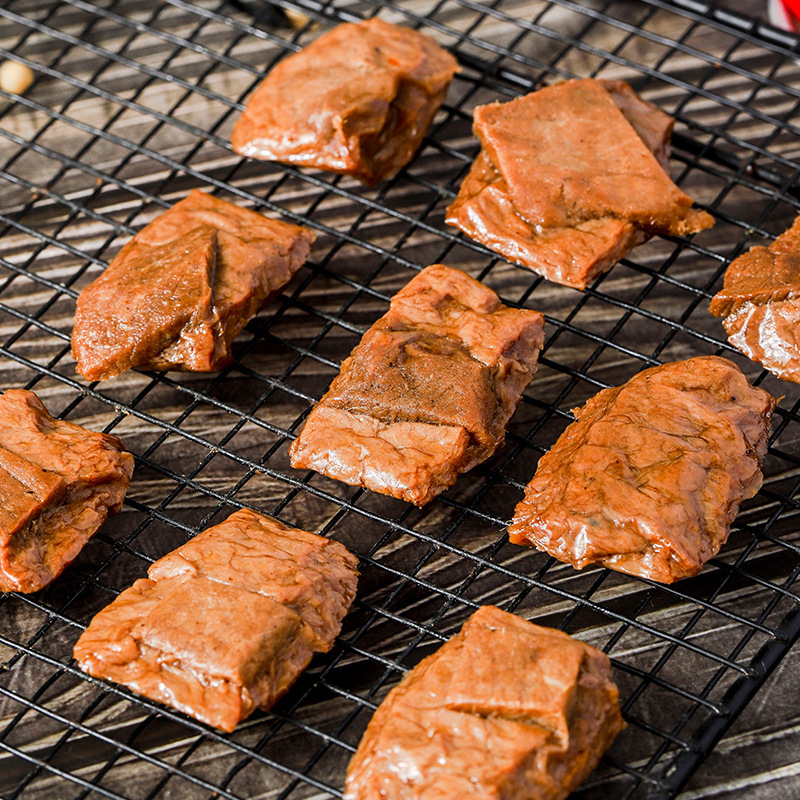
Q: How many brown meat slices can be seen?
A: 9